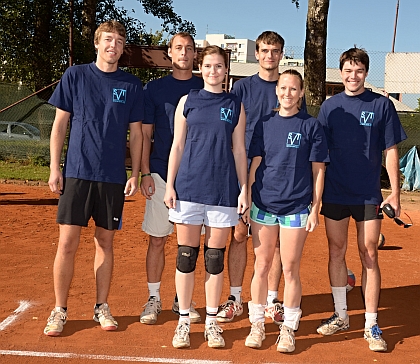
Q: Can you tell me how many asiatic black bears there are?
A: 0